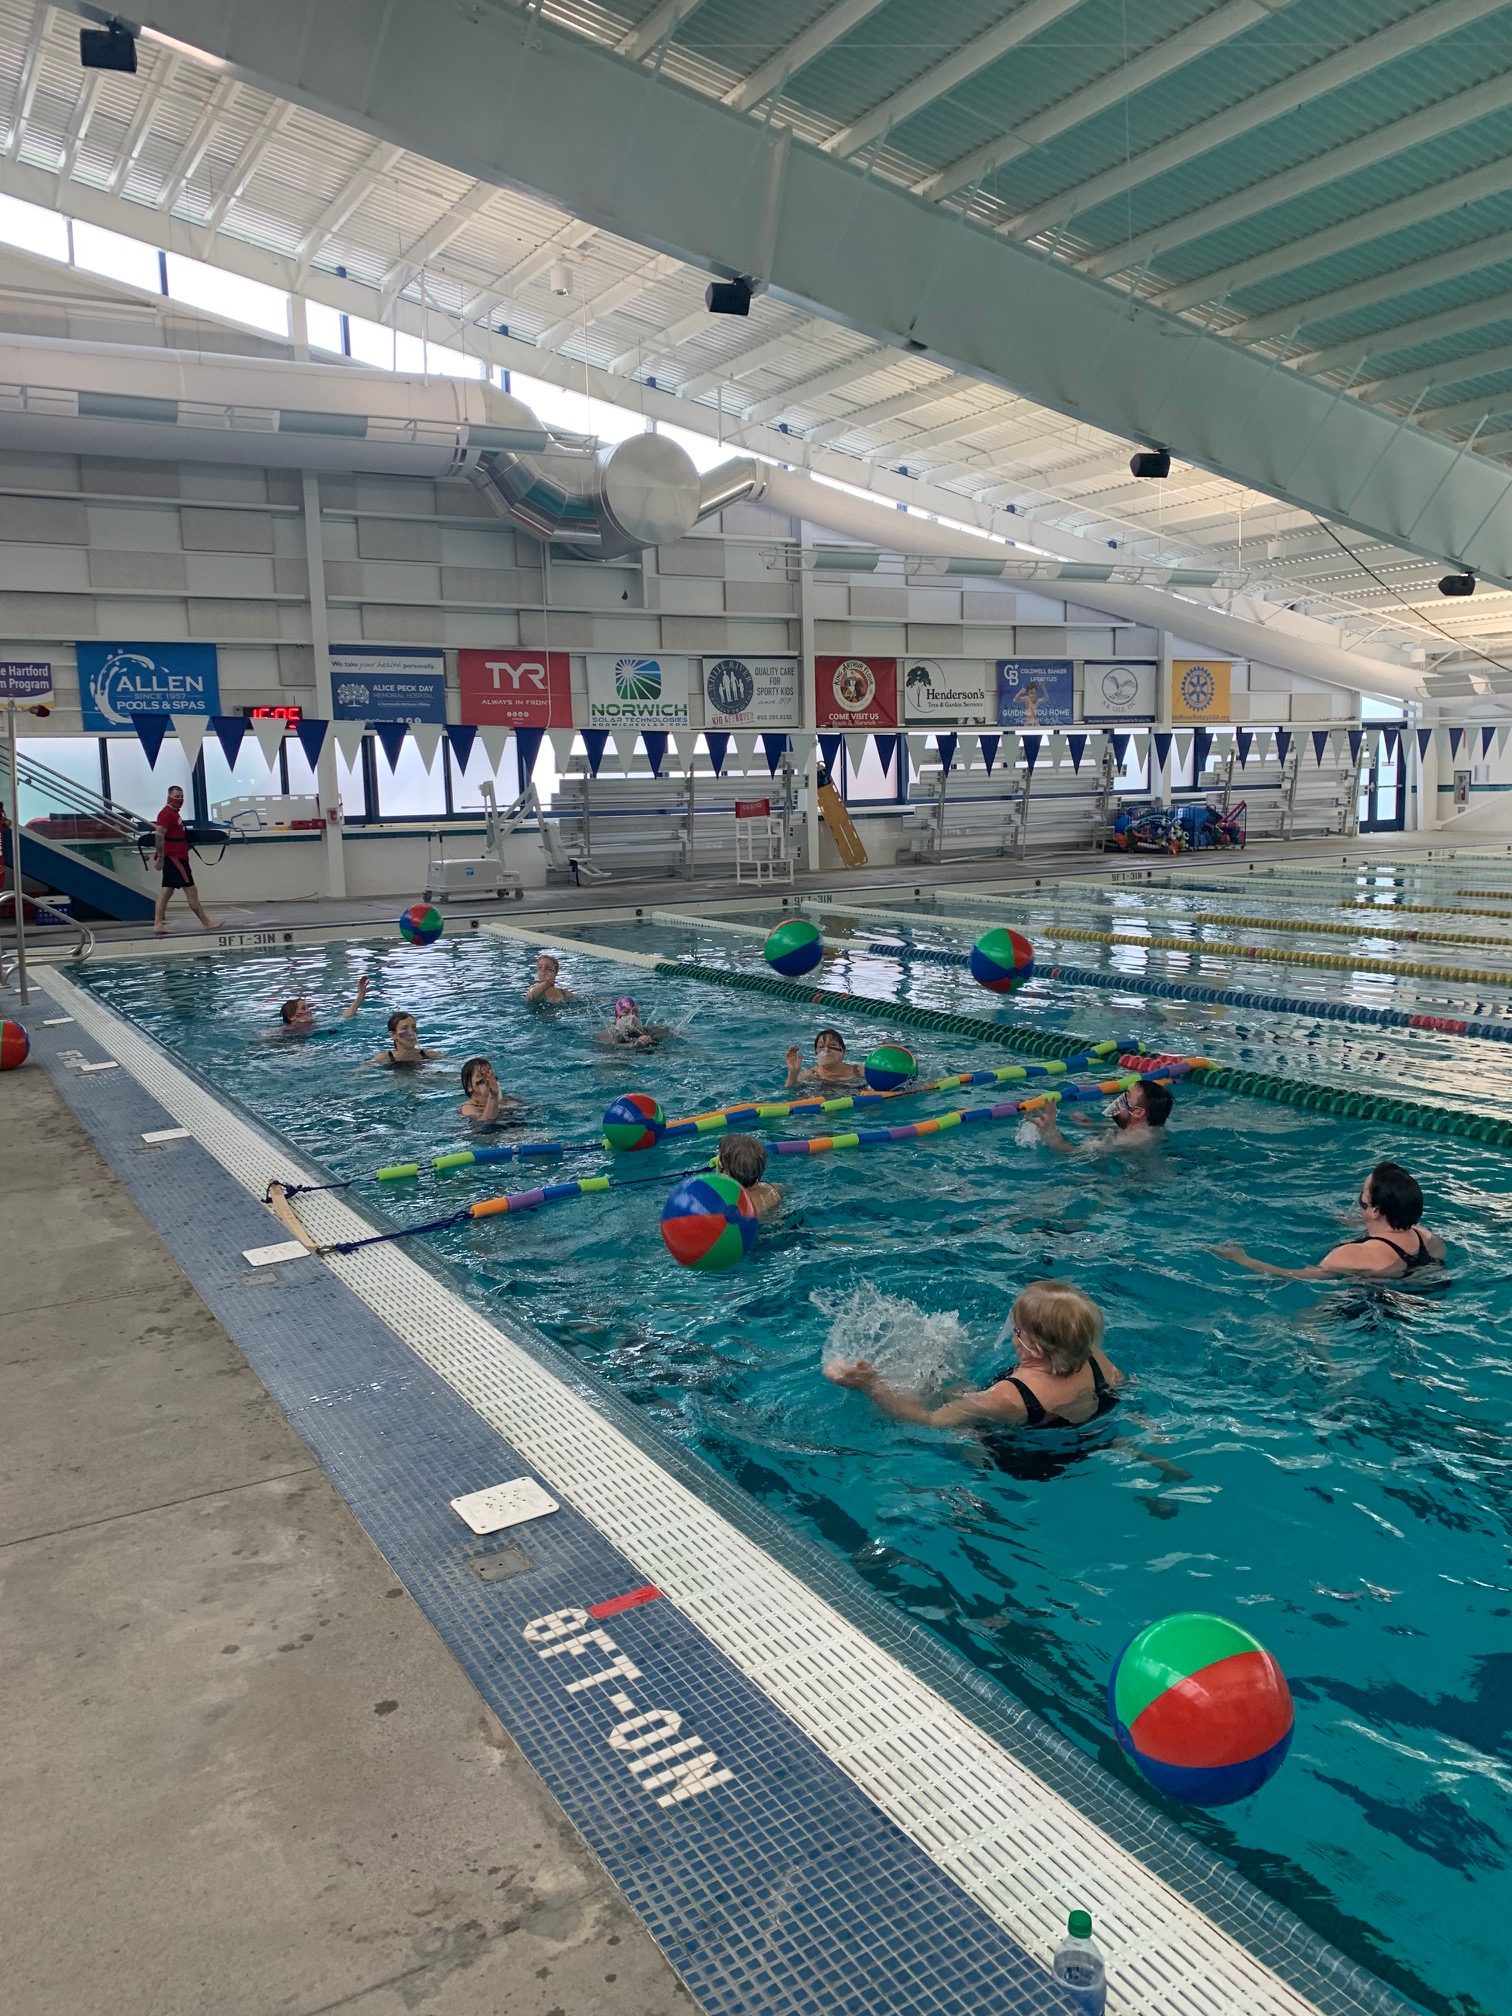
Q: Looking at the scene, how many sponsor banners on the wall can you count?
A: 11